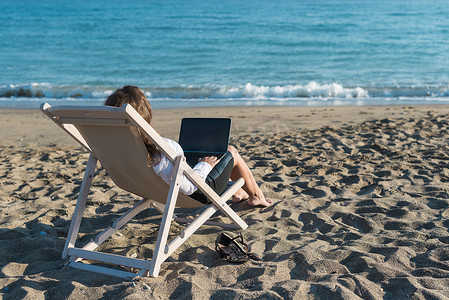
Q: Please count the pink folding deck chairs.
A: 0